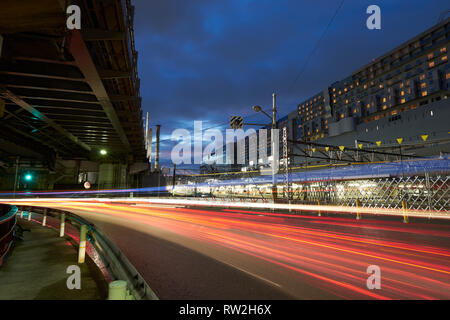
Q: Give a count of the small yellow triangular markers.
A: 7